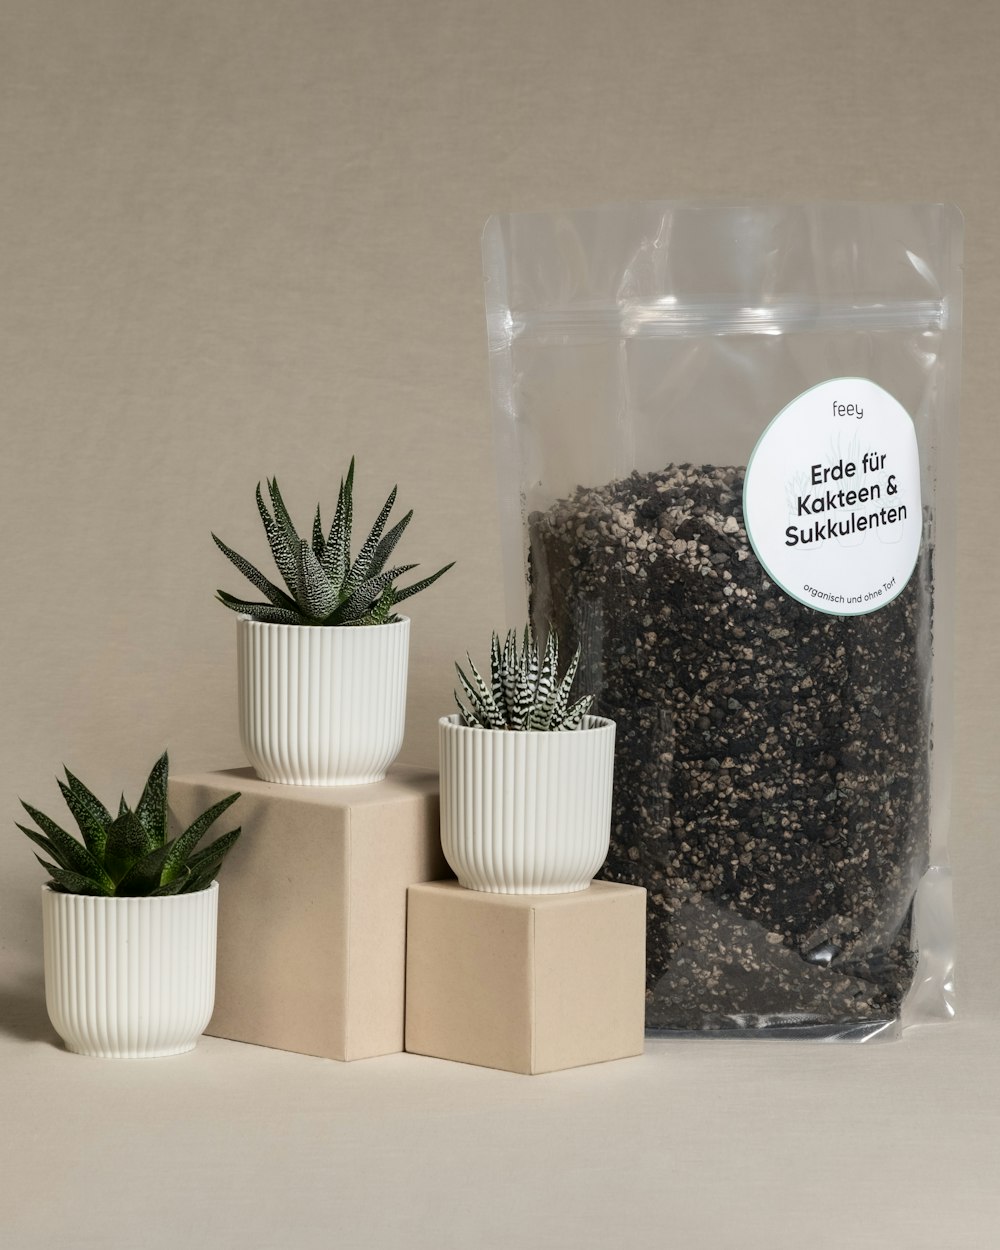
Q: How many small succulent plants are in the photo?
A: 3